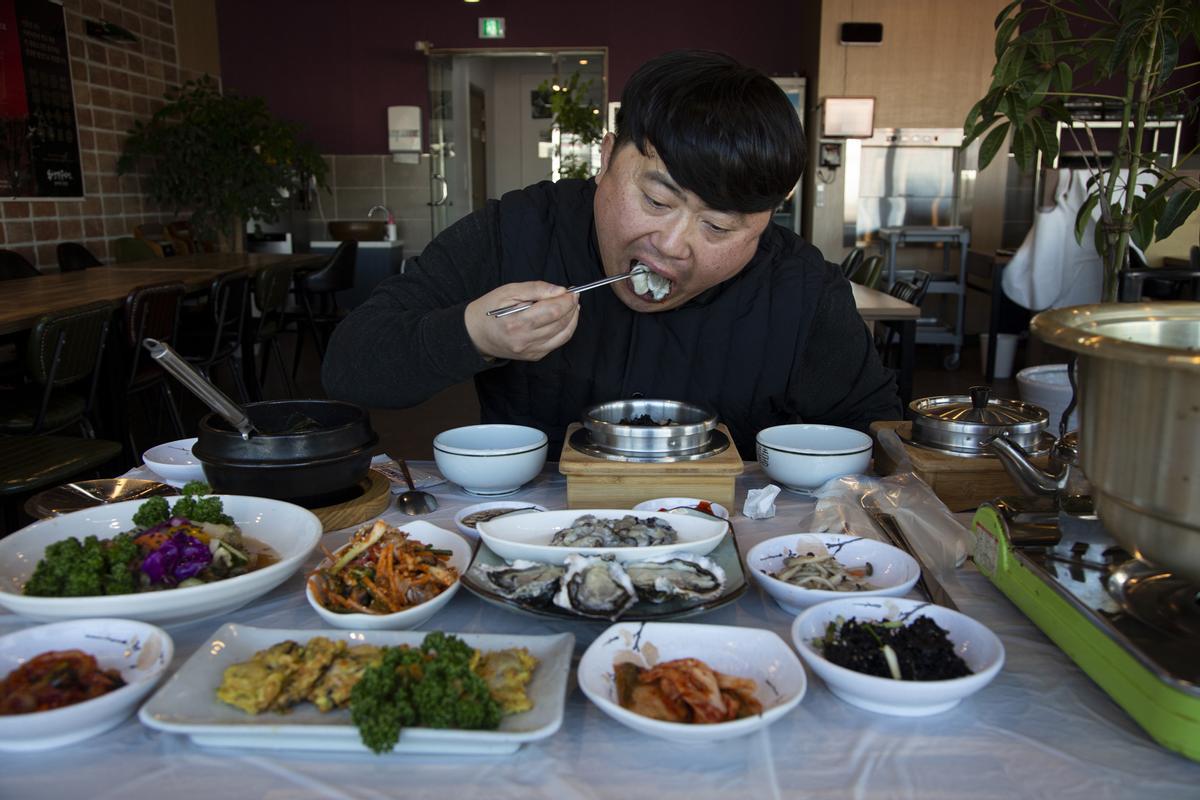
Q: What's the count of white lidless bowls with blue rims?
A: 2